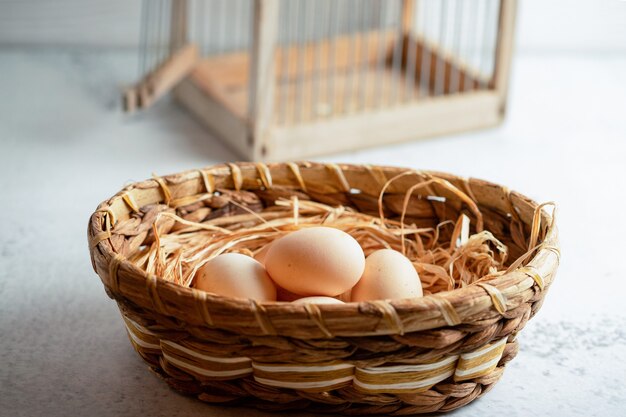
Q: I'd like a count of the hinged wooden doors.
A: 1